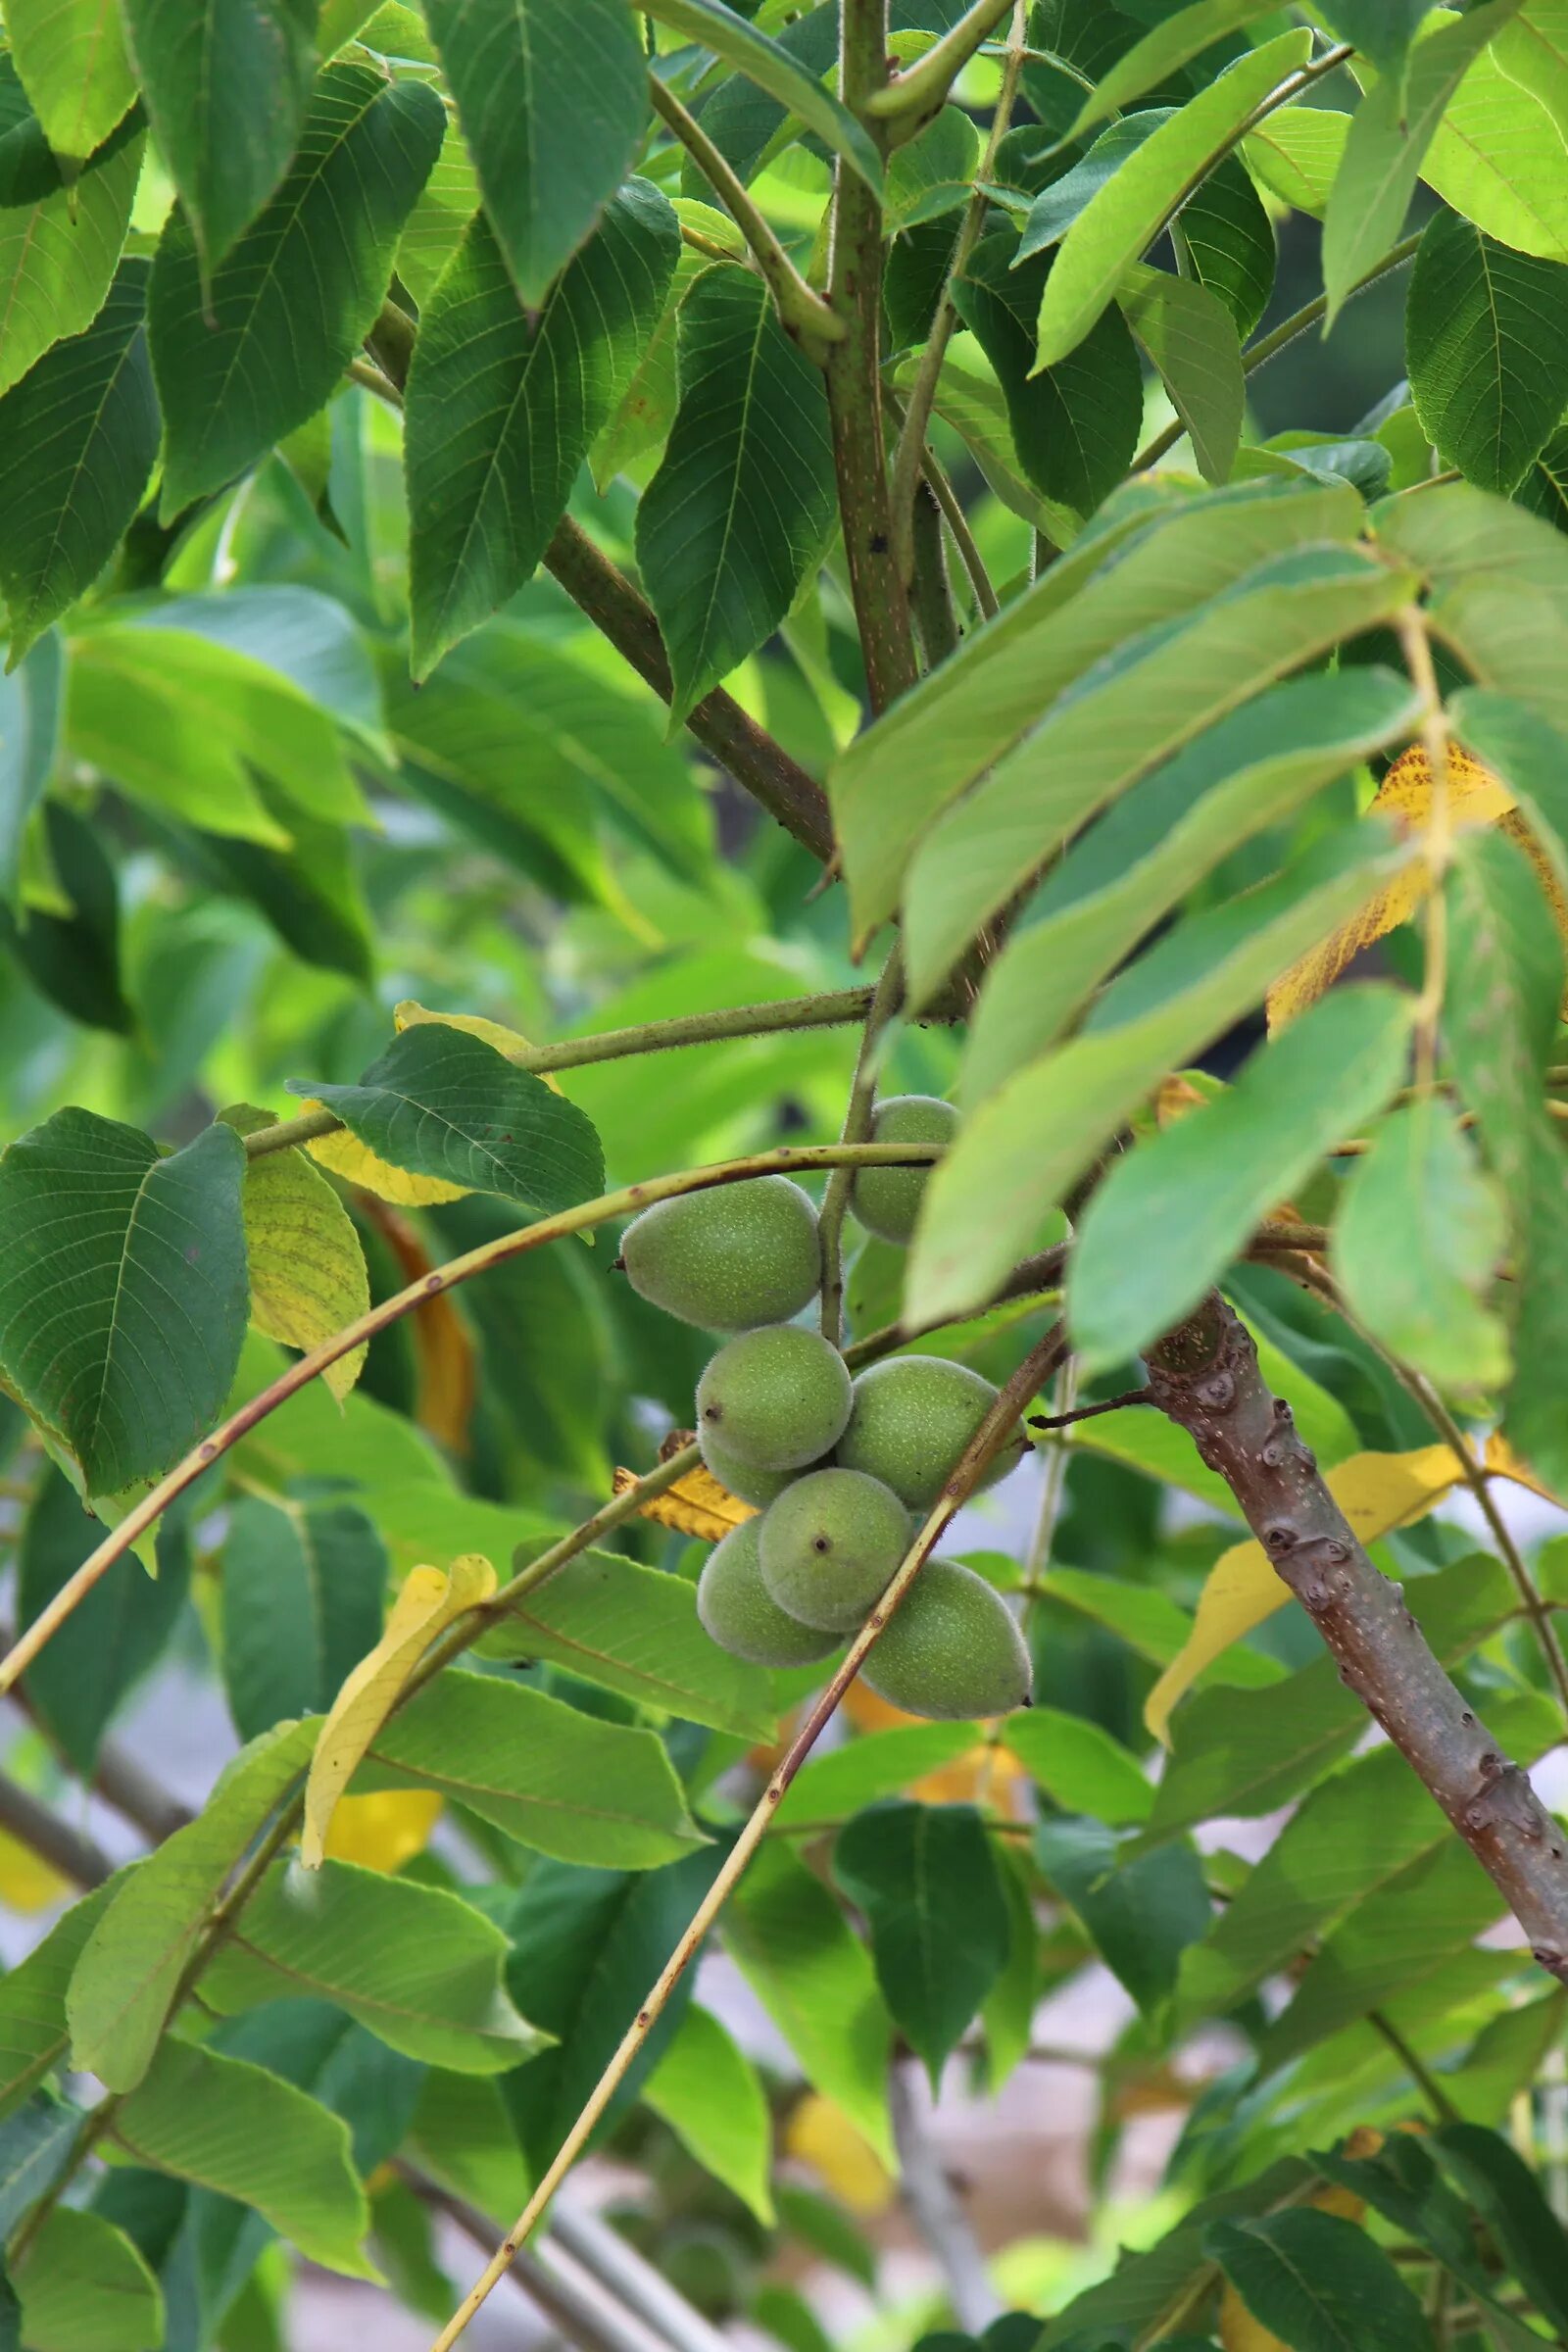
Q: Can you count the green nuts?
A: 8